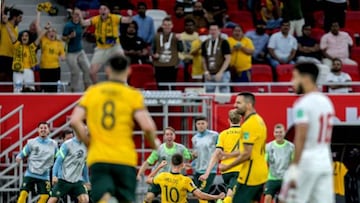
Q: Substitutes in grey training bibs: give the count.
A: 5